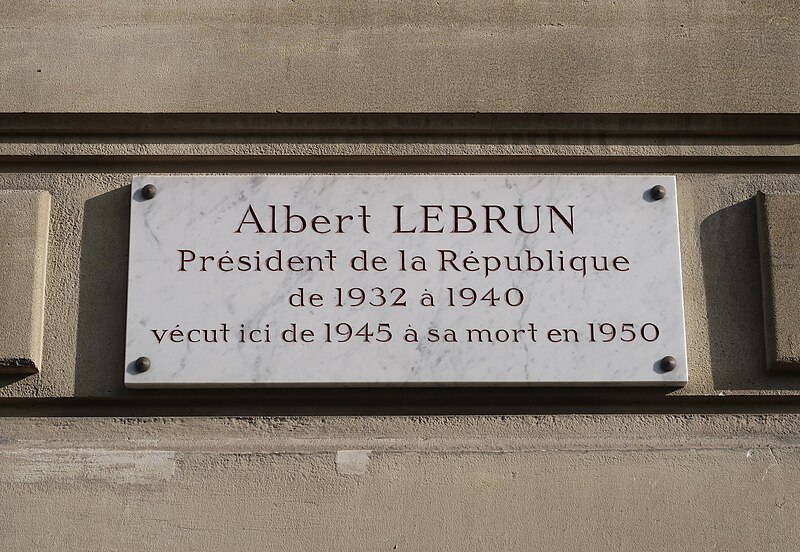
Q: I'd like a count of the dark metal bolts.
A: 4